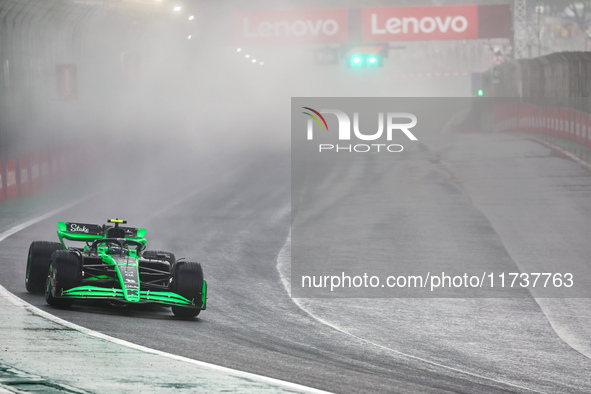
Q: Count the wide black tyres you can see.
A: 4